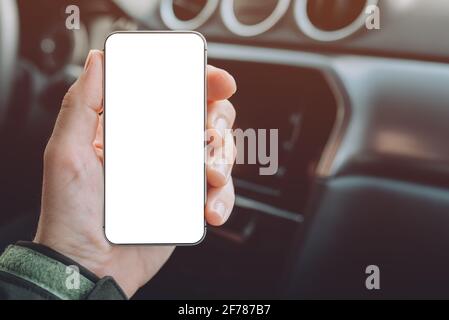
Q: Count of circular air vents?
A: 3